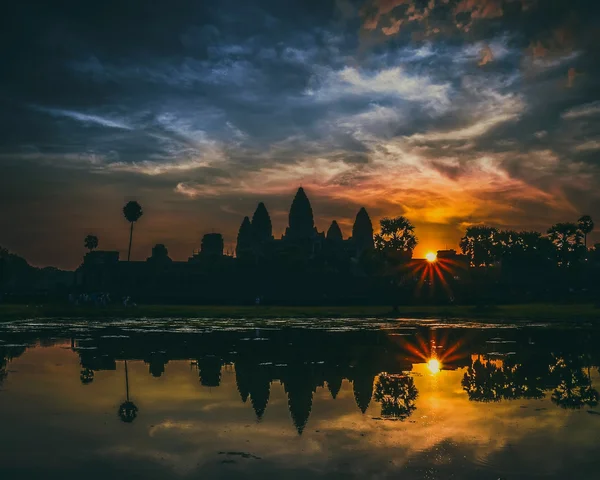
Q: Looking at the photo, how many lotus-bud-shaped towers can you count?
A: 5